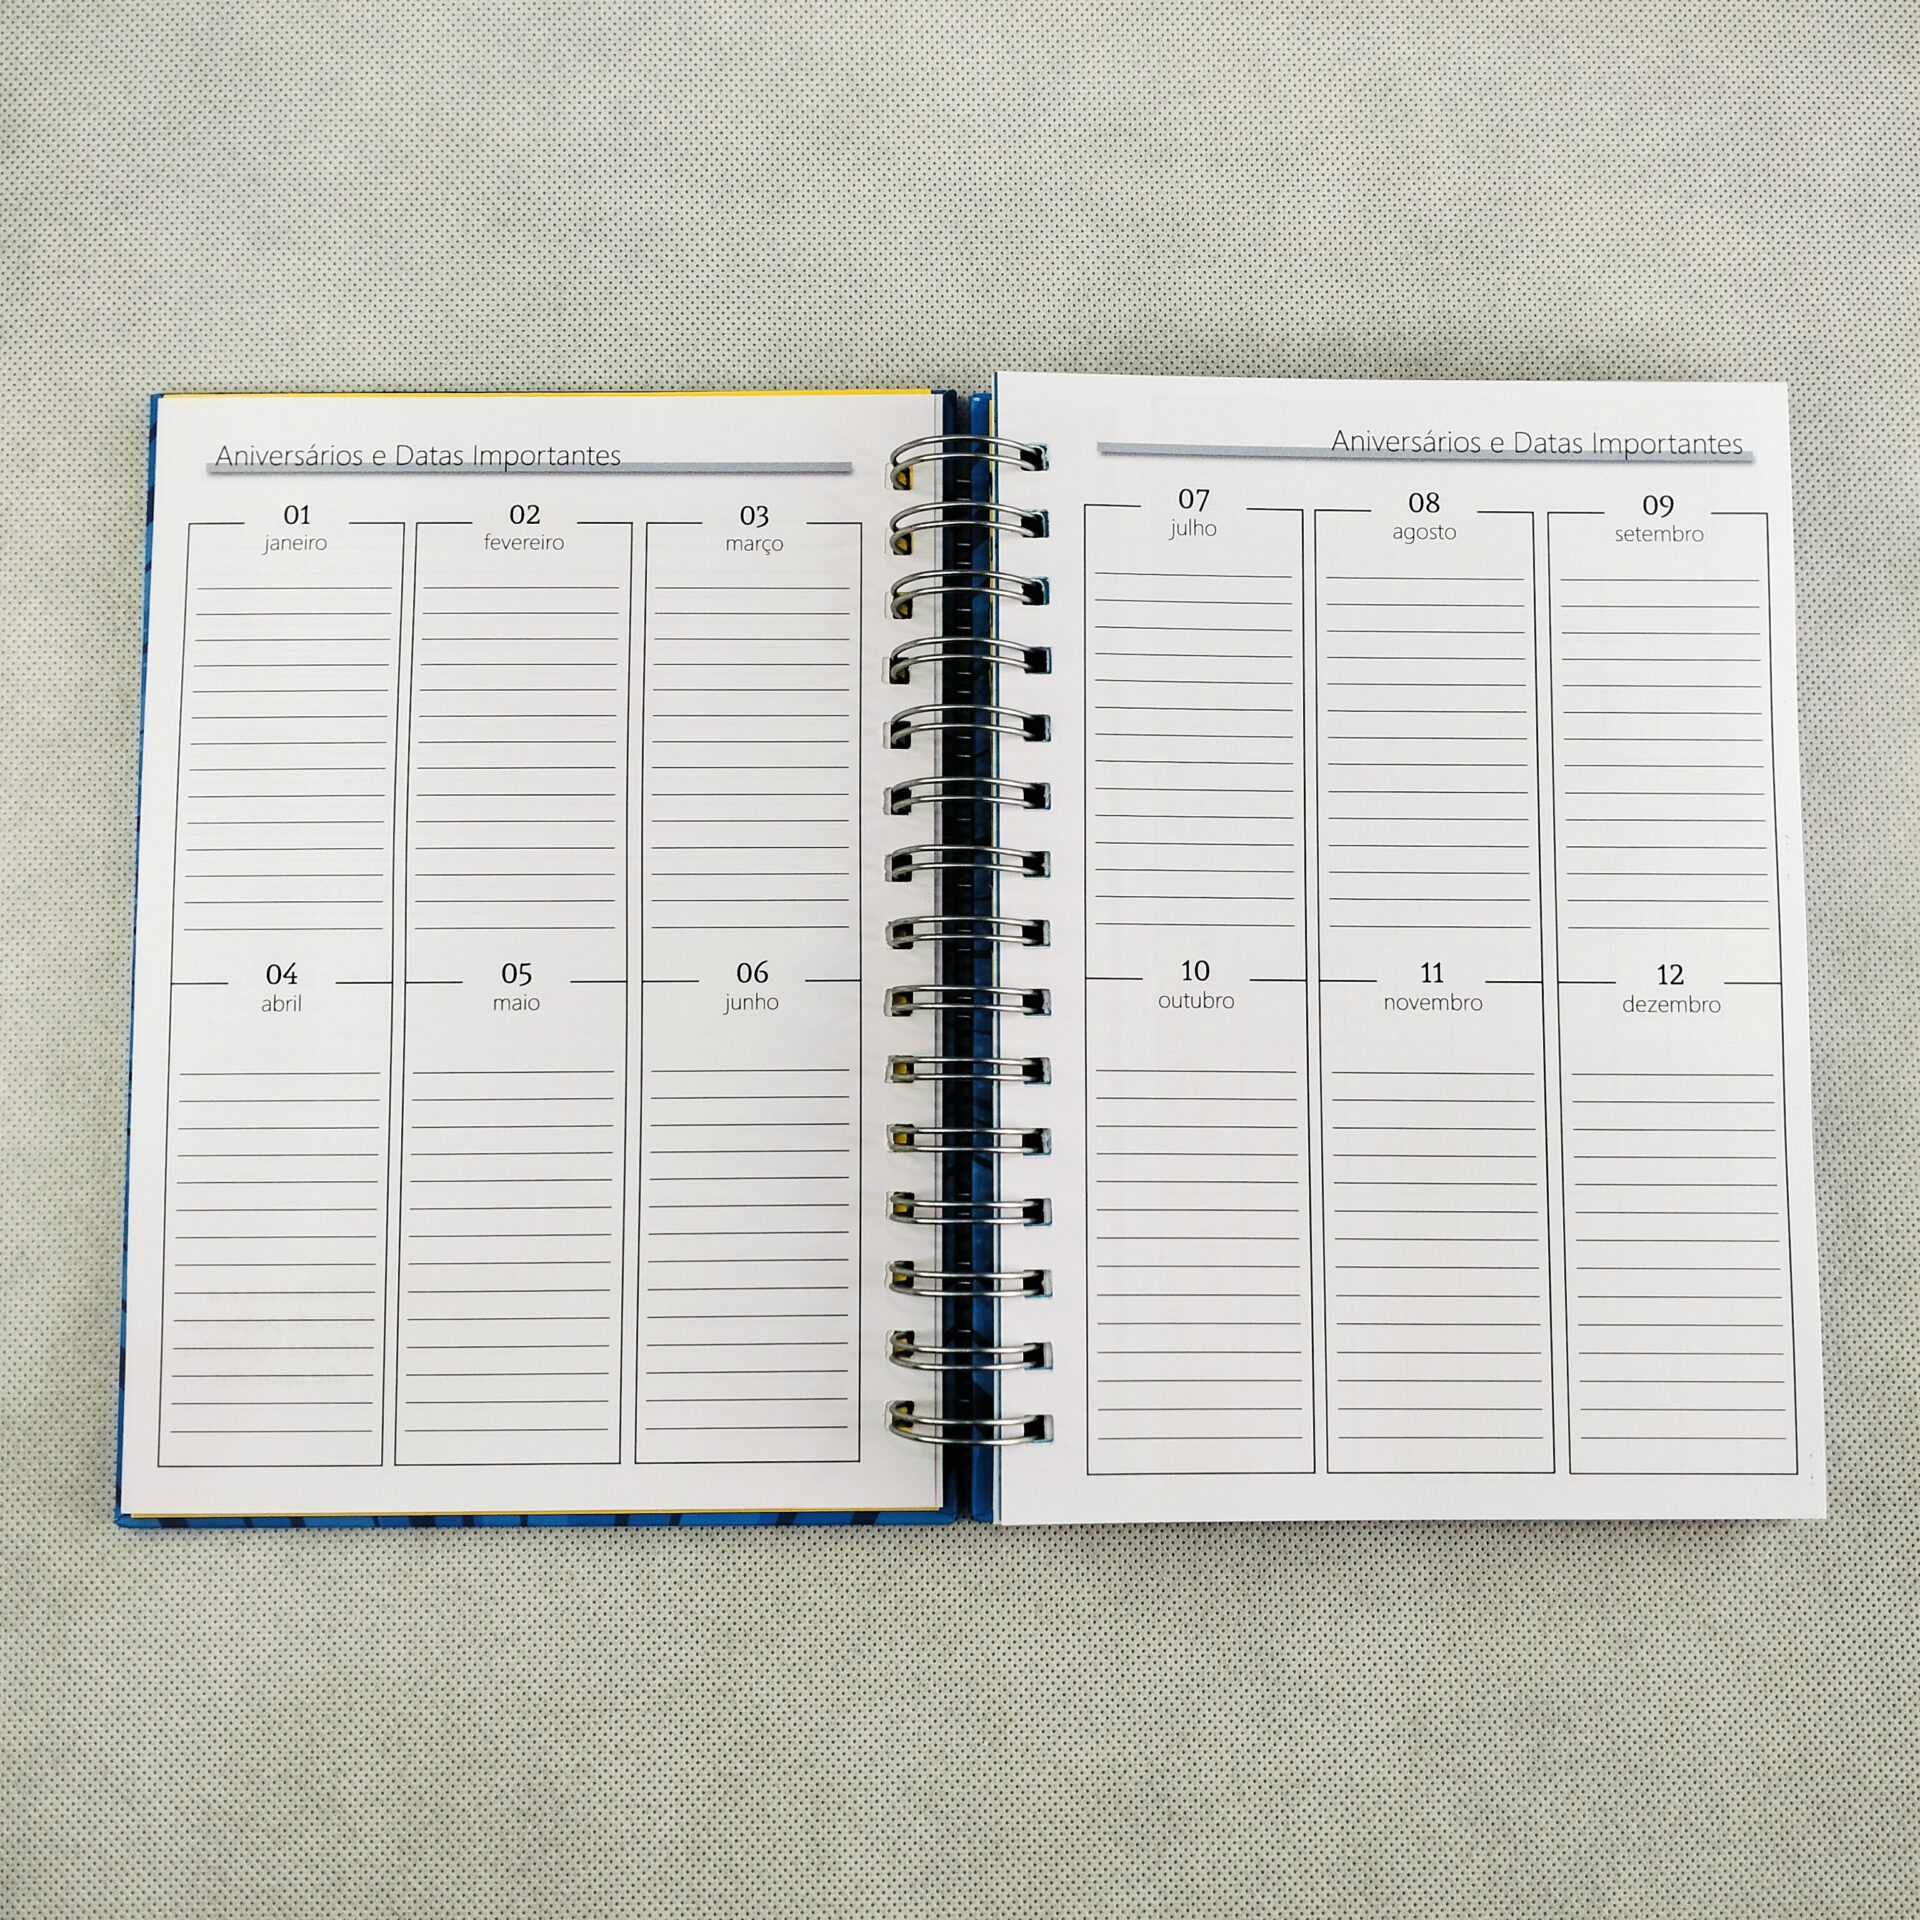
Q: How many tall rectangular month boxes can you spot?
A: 12